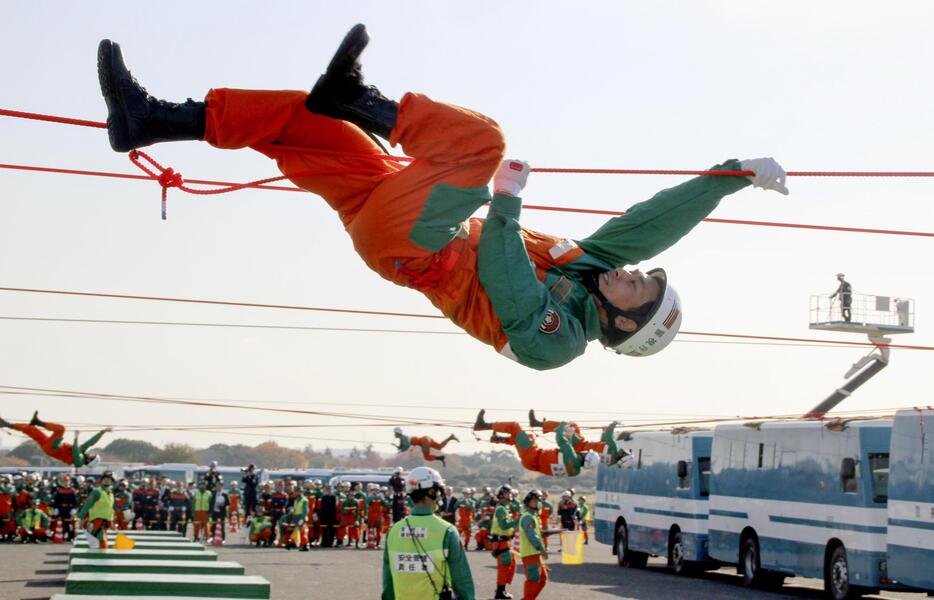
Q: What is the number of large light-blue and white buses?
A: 3